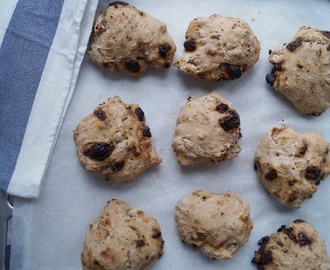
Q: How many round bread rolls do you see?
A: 9